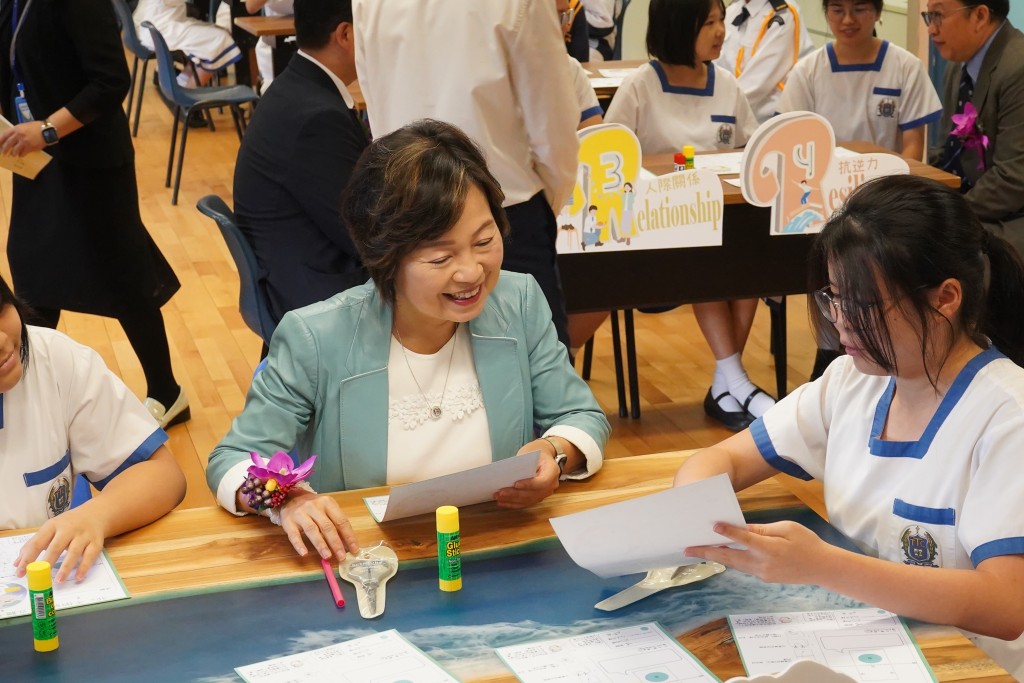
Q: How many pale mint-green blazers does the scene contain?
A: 1